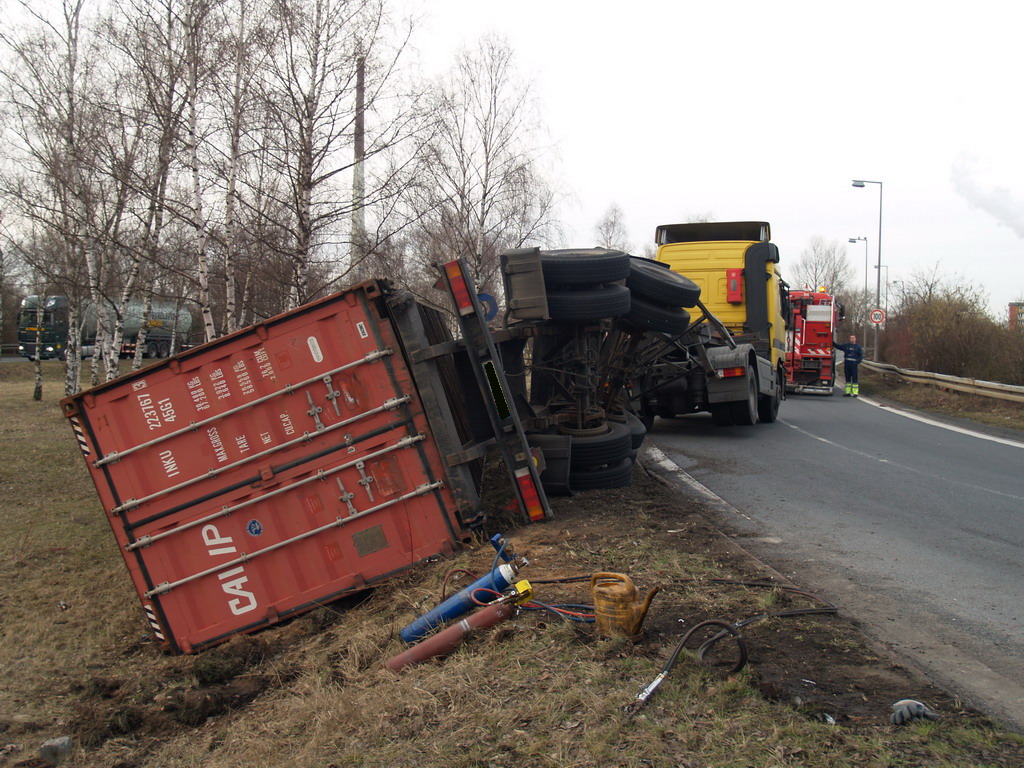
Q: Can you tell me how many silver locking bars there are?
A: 4